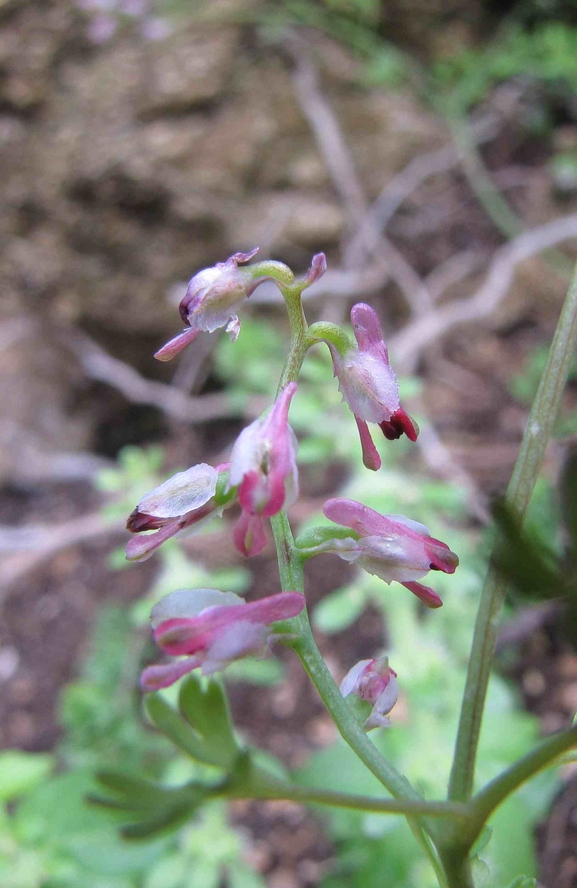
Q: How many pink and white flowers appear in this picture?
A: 7